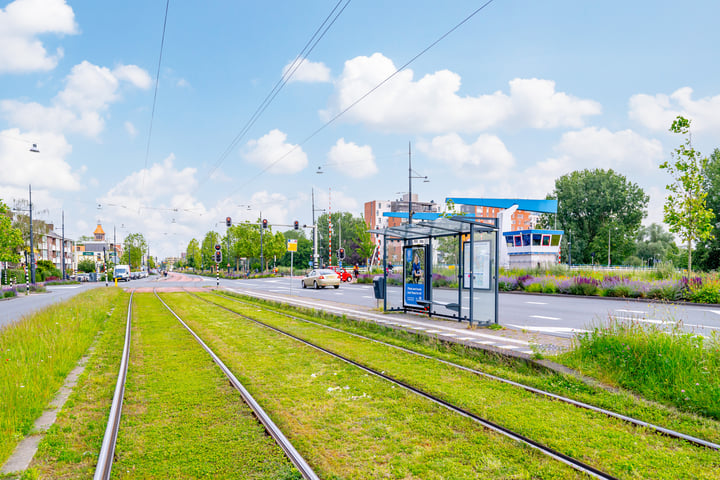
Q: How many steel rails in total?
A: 4